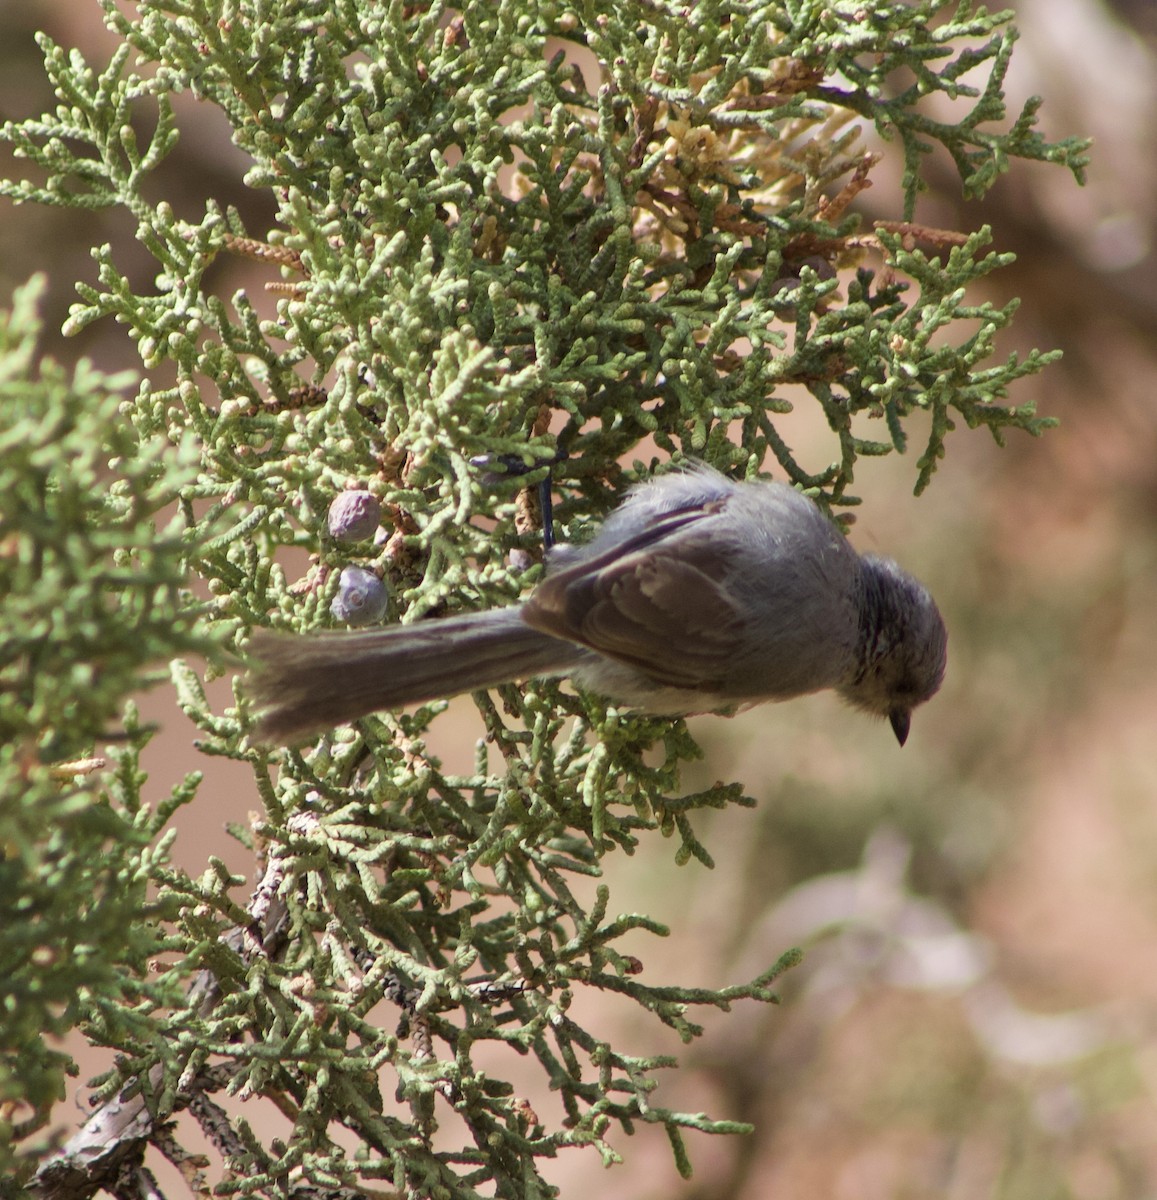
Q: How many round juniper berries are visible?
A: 2